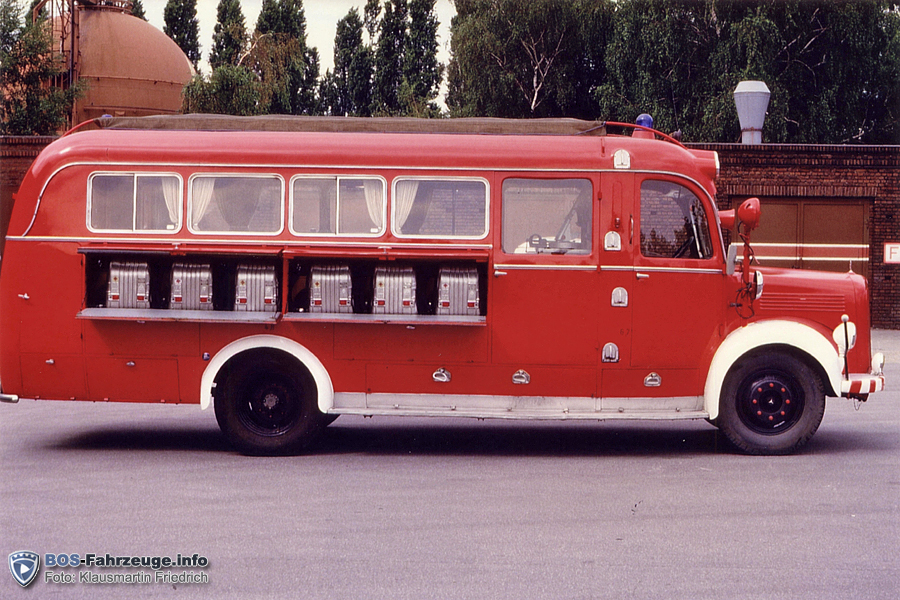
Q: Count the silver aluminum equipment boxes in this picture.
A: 6